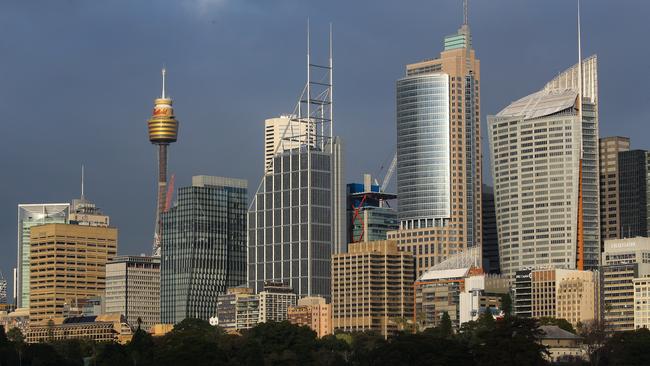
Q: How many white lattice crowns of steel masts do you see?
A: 1